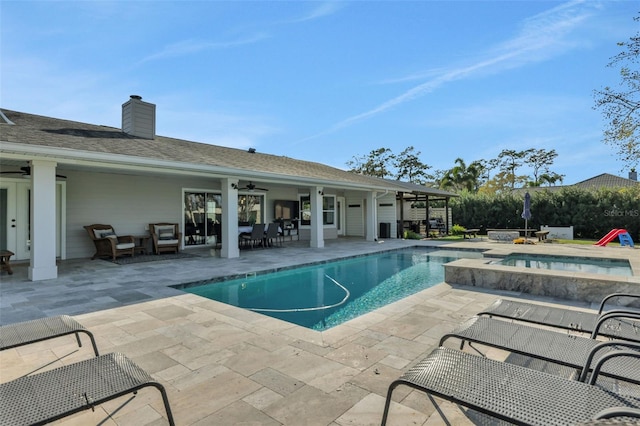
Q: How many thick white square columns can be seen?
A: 4